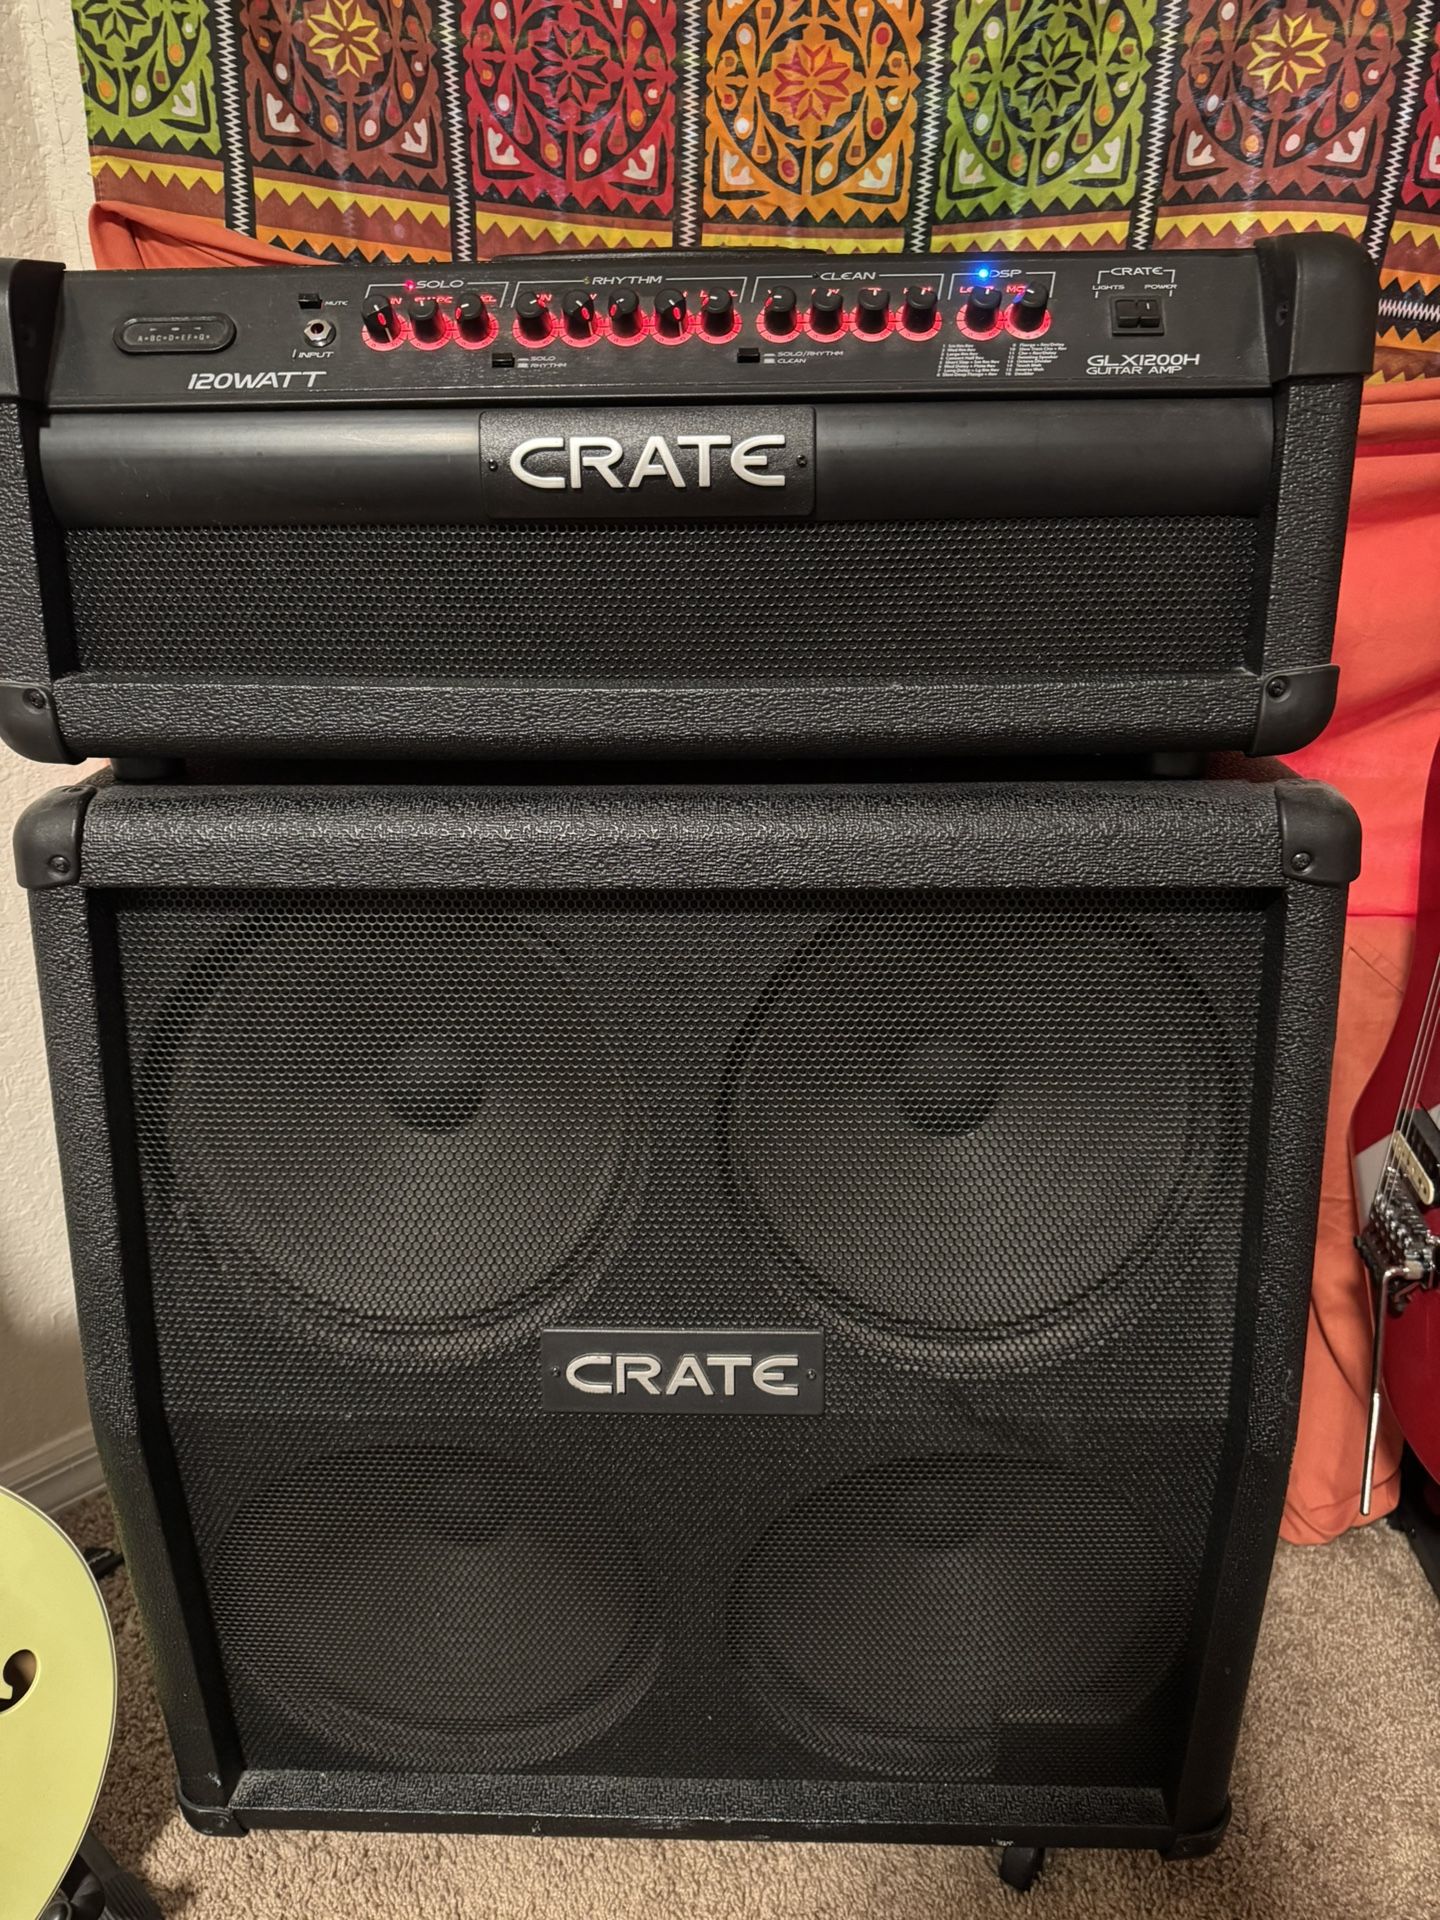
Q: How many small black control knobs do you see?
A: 14